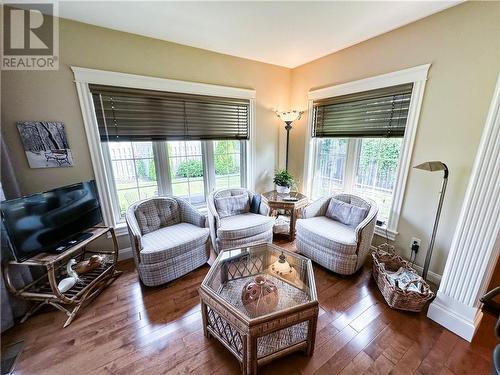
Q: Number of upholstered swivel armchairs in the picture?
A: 3